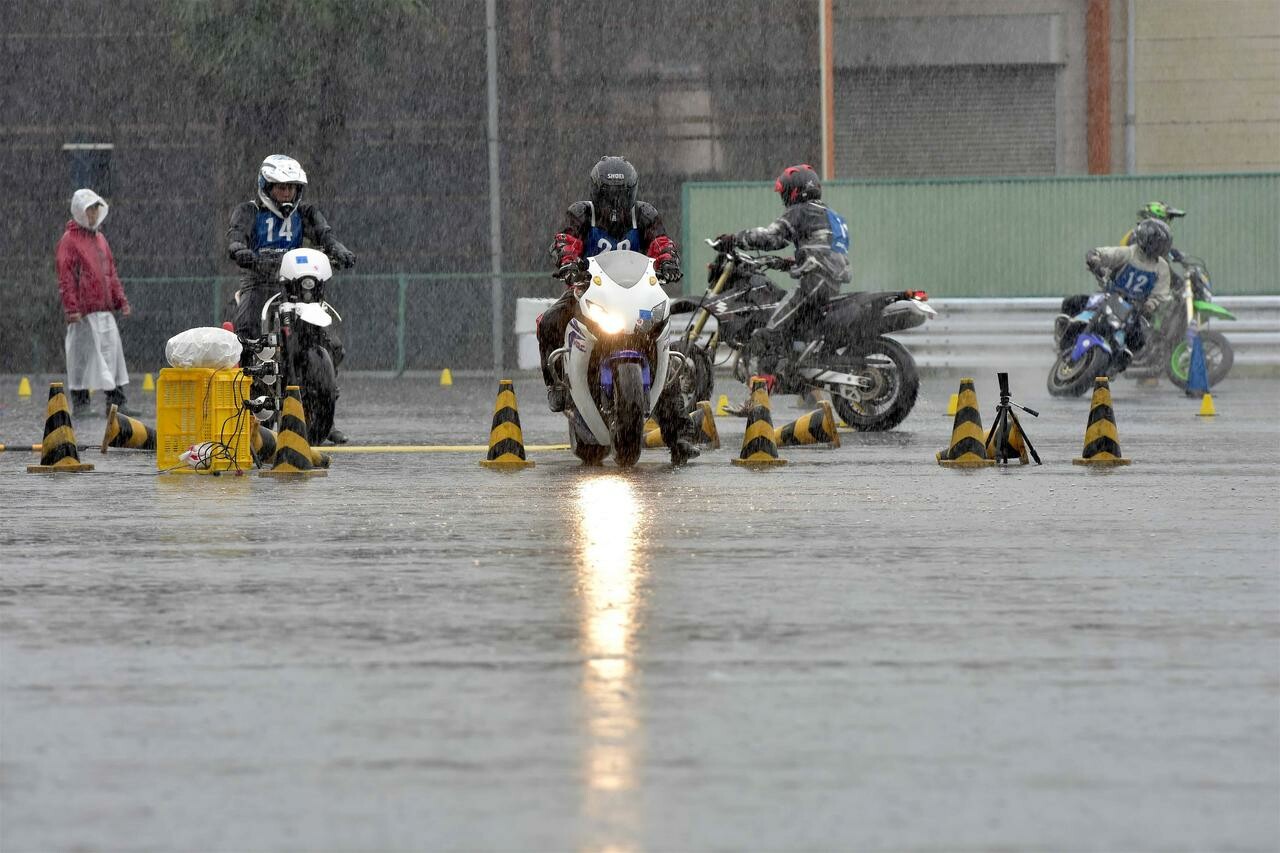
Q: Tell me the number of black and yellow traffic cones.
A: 11